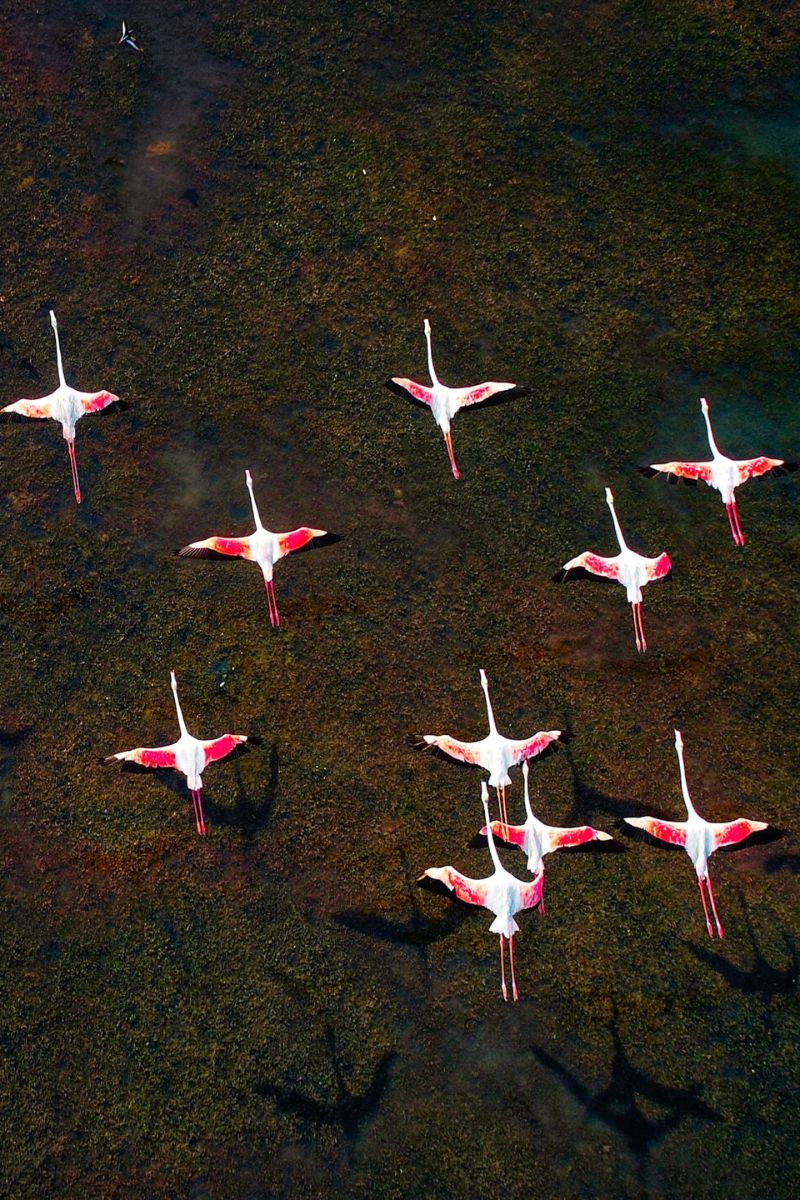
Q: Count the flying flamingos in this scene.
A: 10